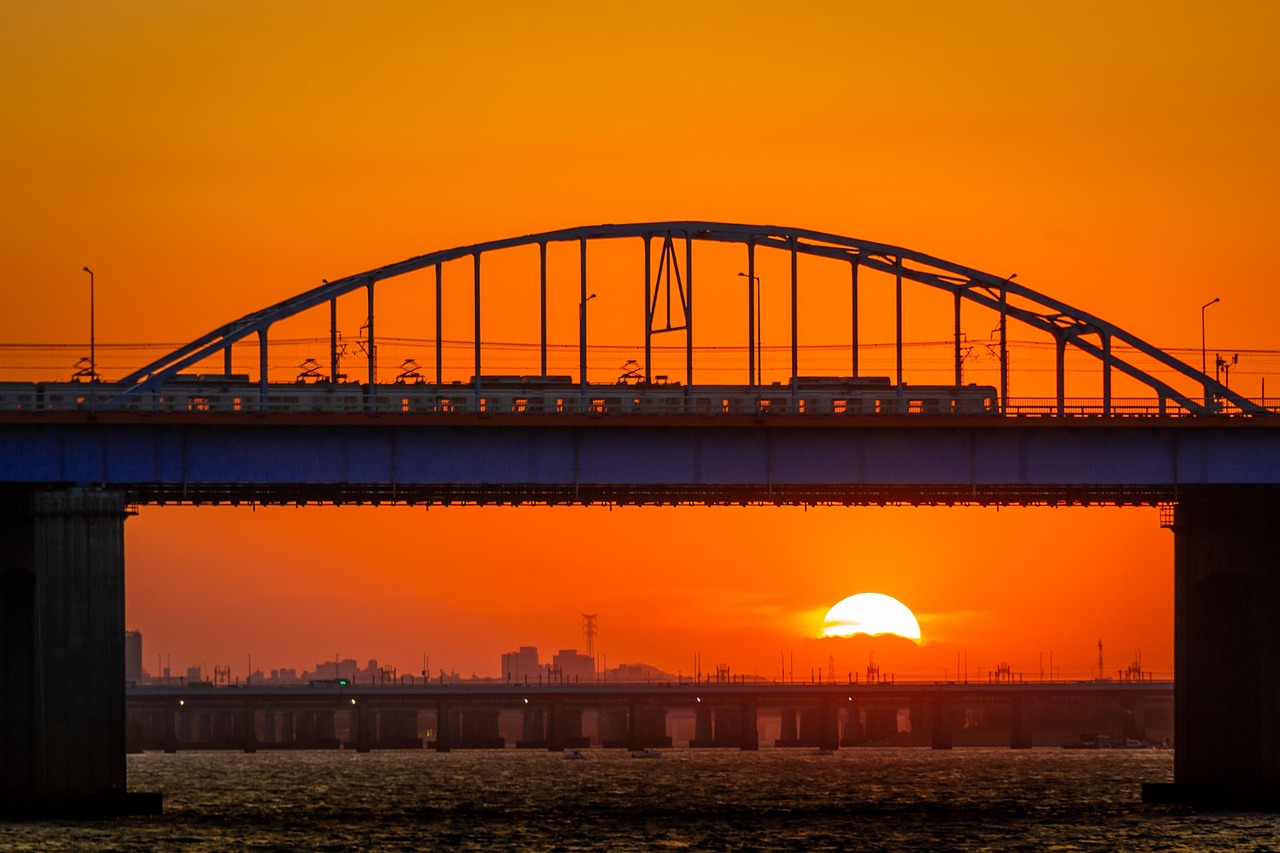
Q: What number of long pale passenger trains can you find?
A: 1